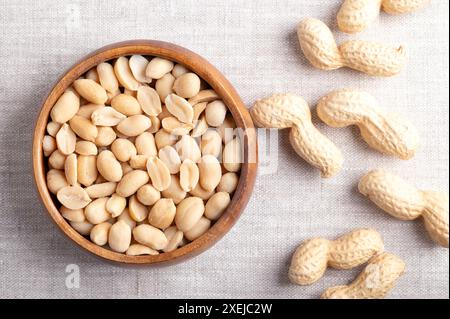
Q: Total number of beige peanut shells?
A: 7